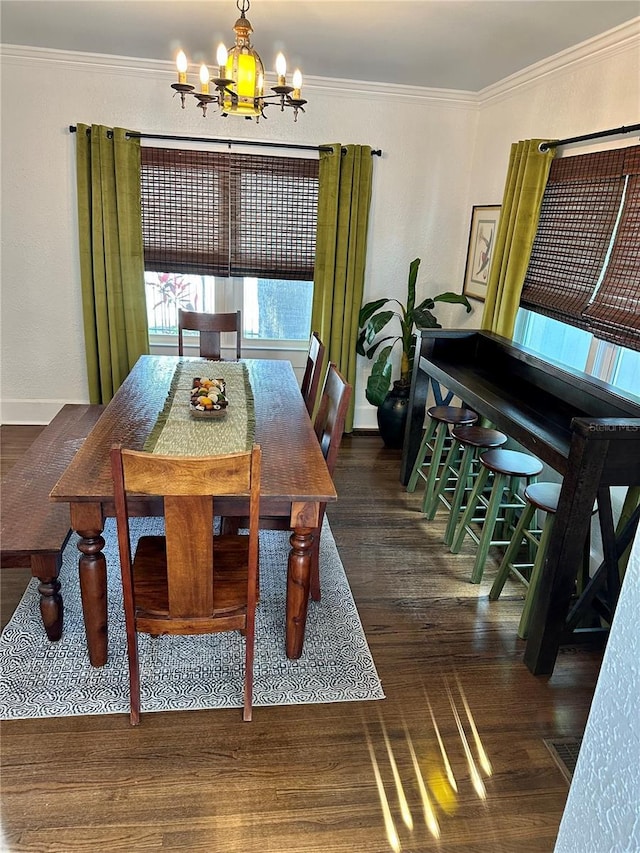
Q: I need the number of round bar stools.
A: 4